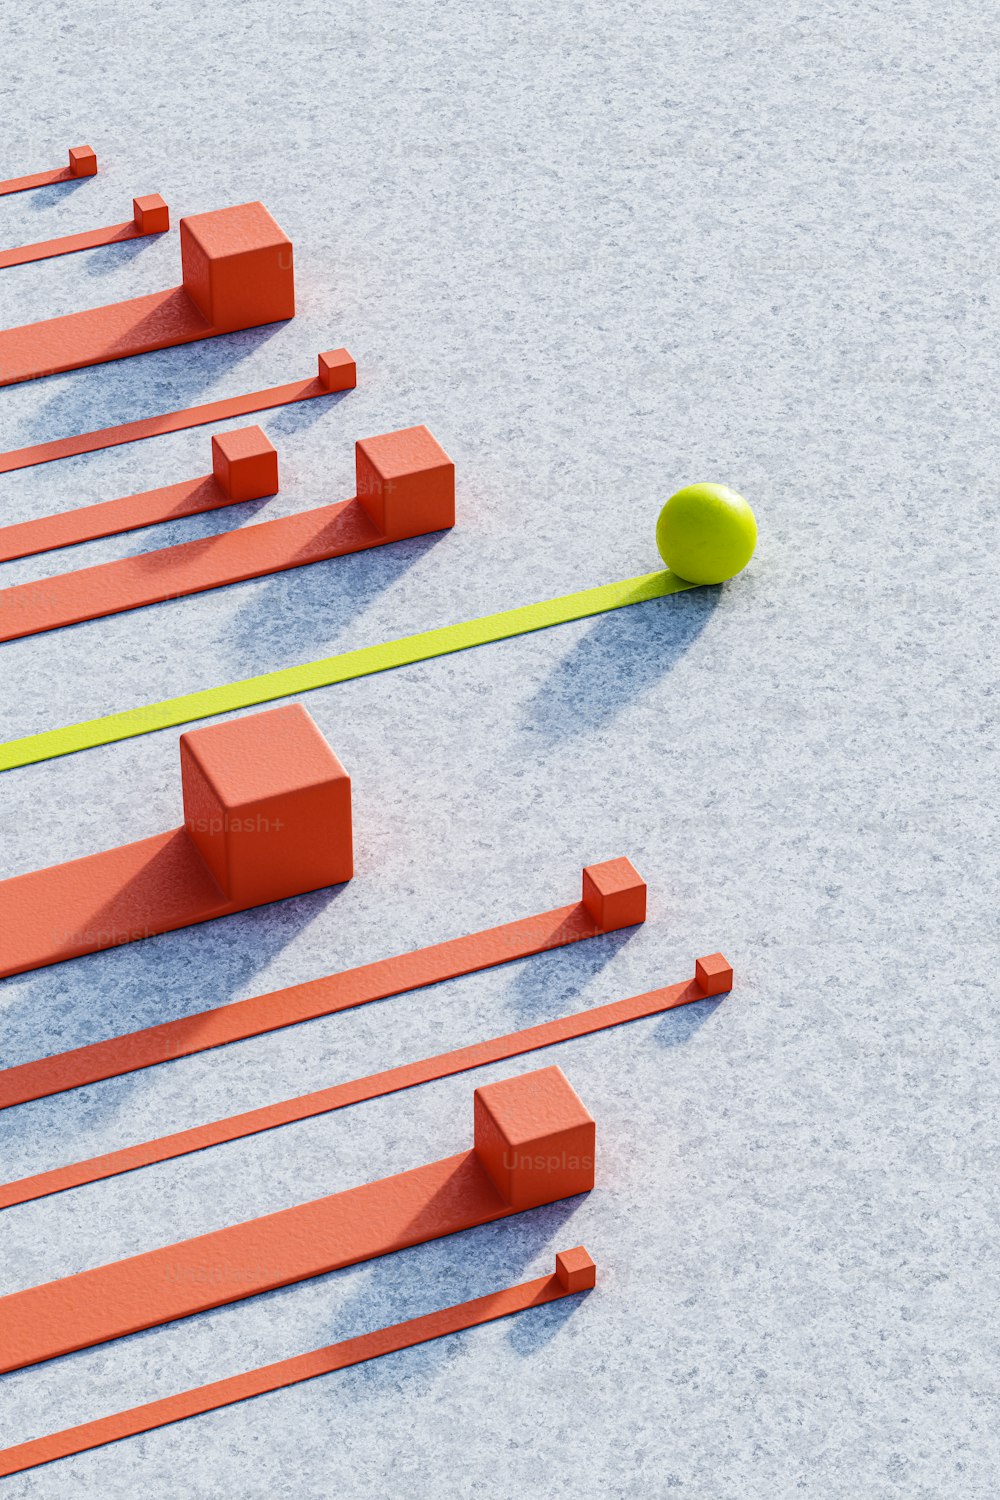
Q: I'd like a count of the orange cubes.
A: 11